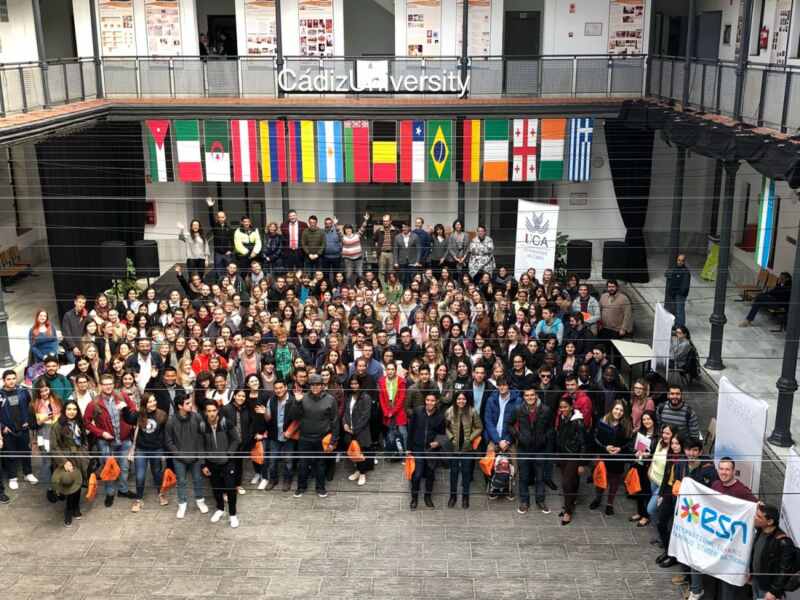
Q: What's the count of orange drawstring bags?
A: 13